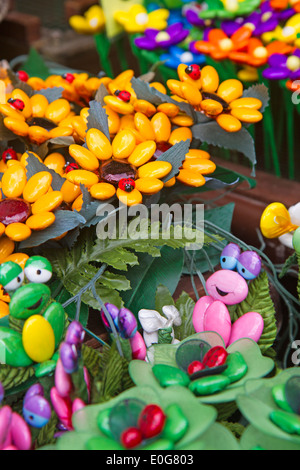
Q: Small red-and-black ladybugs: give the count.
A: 8